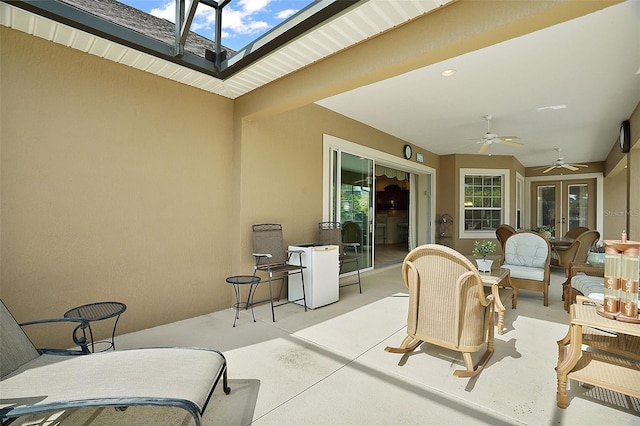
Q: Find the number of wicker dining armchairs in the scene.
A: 3